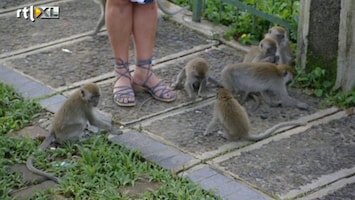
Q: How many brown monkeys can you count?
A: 6